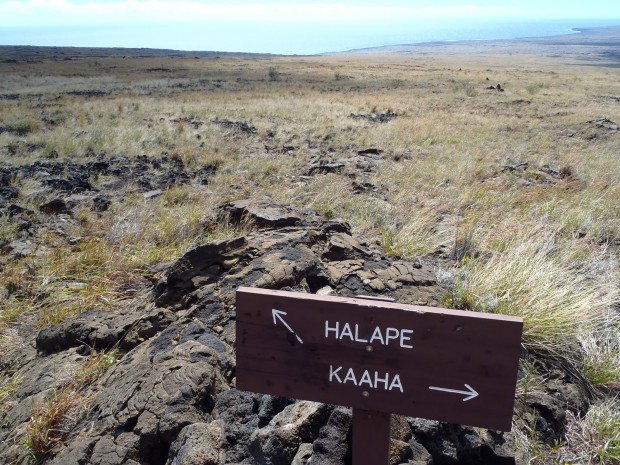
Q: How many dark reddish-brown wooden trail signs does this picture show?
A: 1